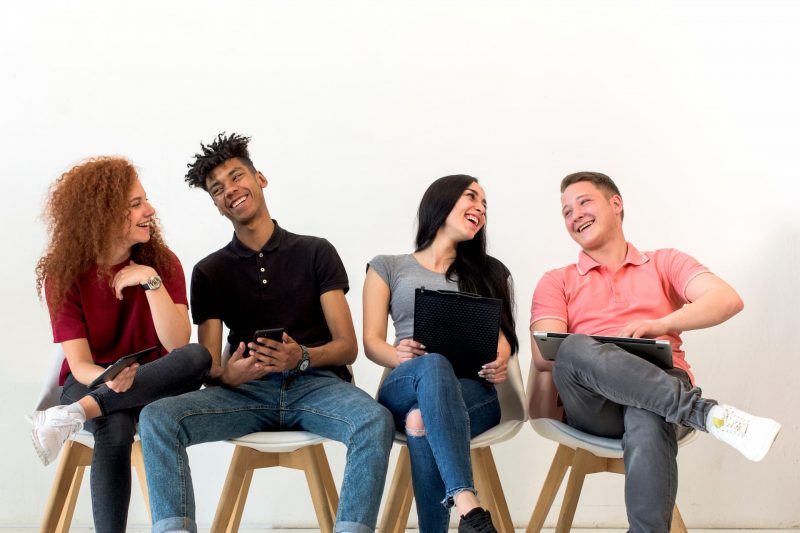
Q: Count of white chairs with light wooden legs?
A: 4